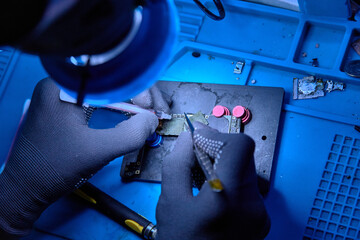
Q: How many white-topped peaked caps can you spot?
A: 0